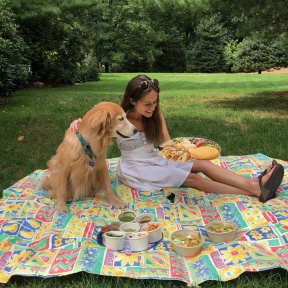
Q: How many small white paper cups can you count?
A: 6